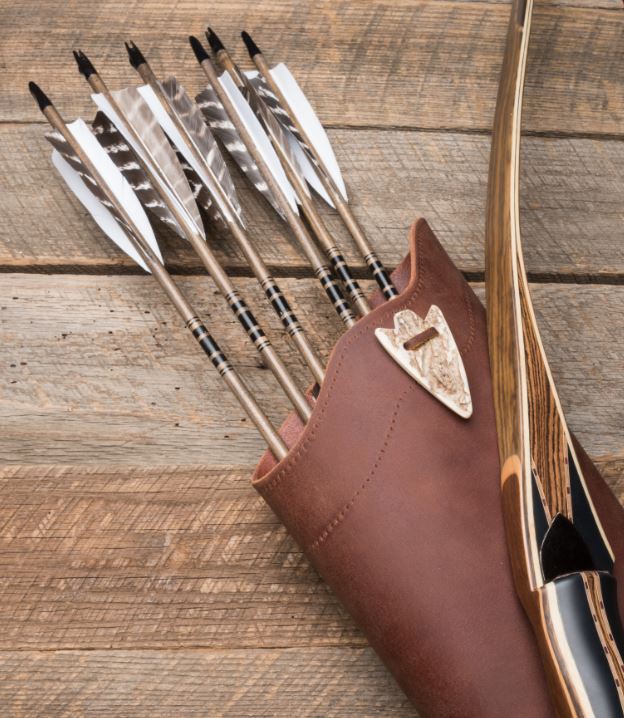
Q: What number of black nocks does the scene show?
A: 6